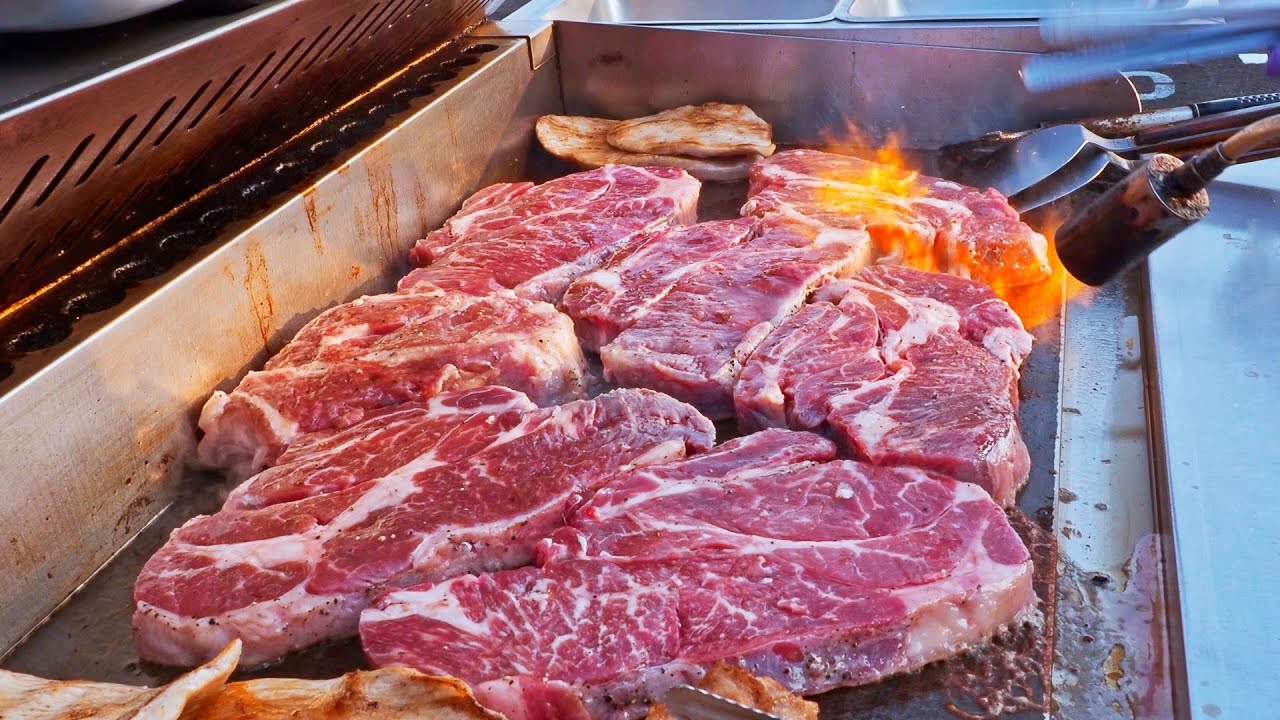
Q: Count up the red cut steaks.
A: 7